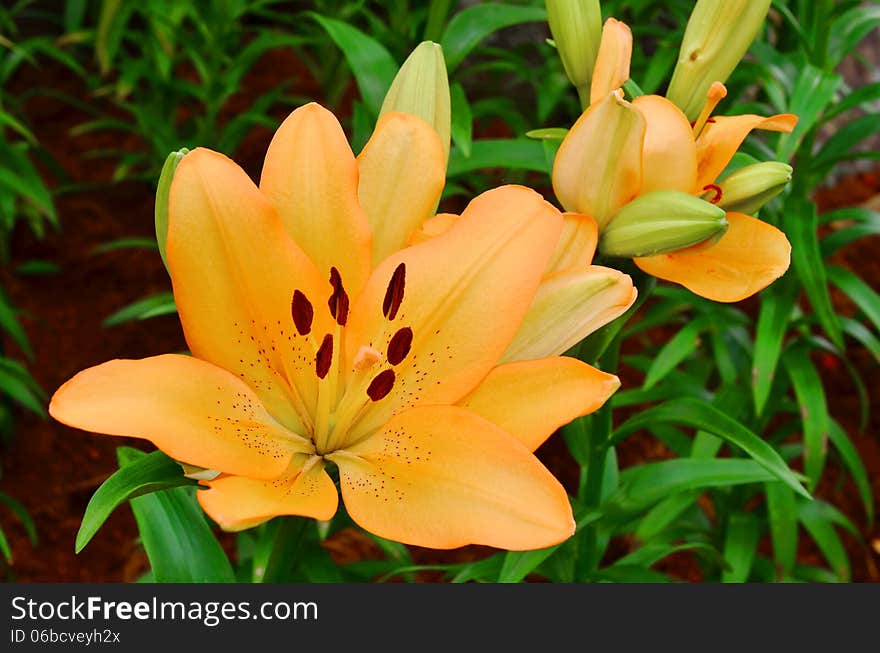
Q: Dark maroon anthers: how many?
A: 6